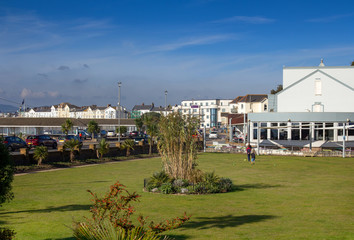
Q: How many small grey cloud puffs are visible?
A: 4